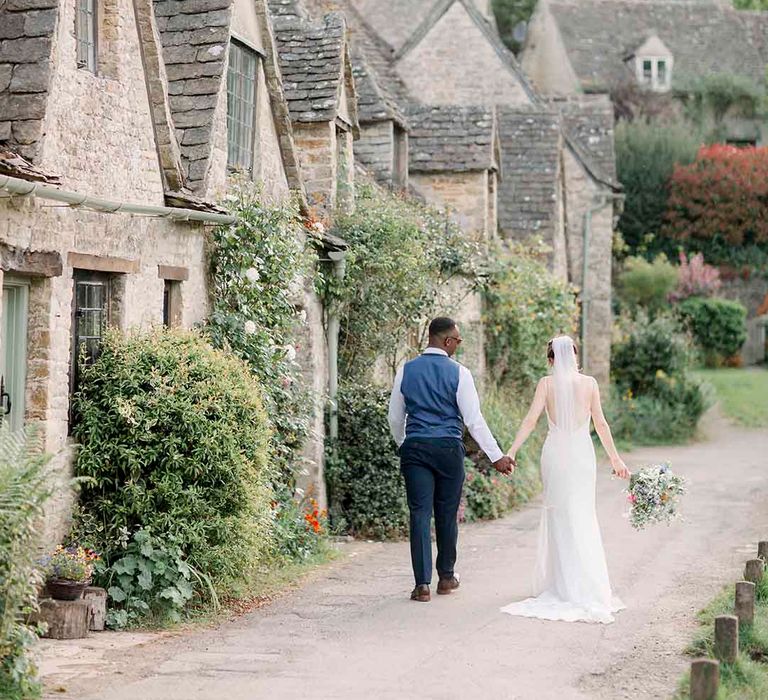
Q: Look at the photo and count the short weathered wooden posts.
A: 5